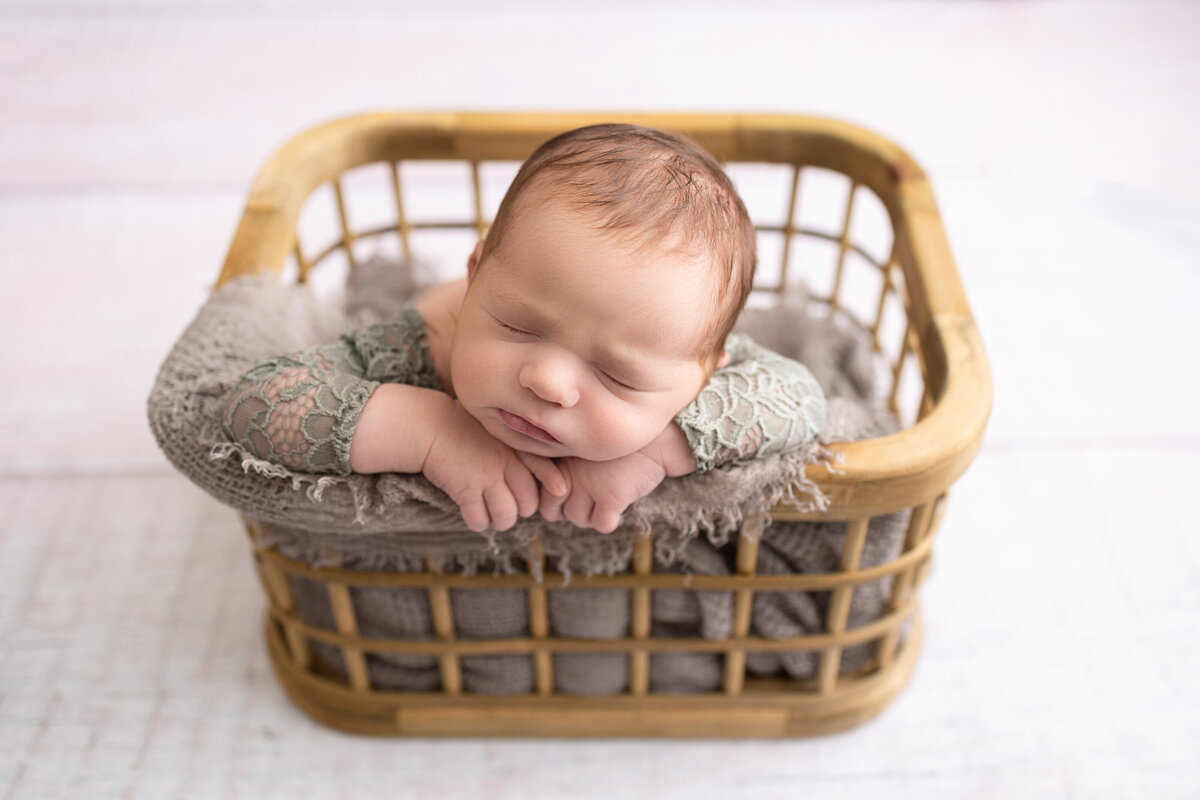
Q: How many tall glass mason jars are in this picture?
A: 0